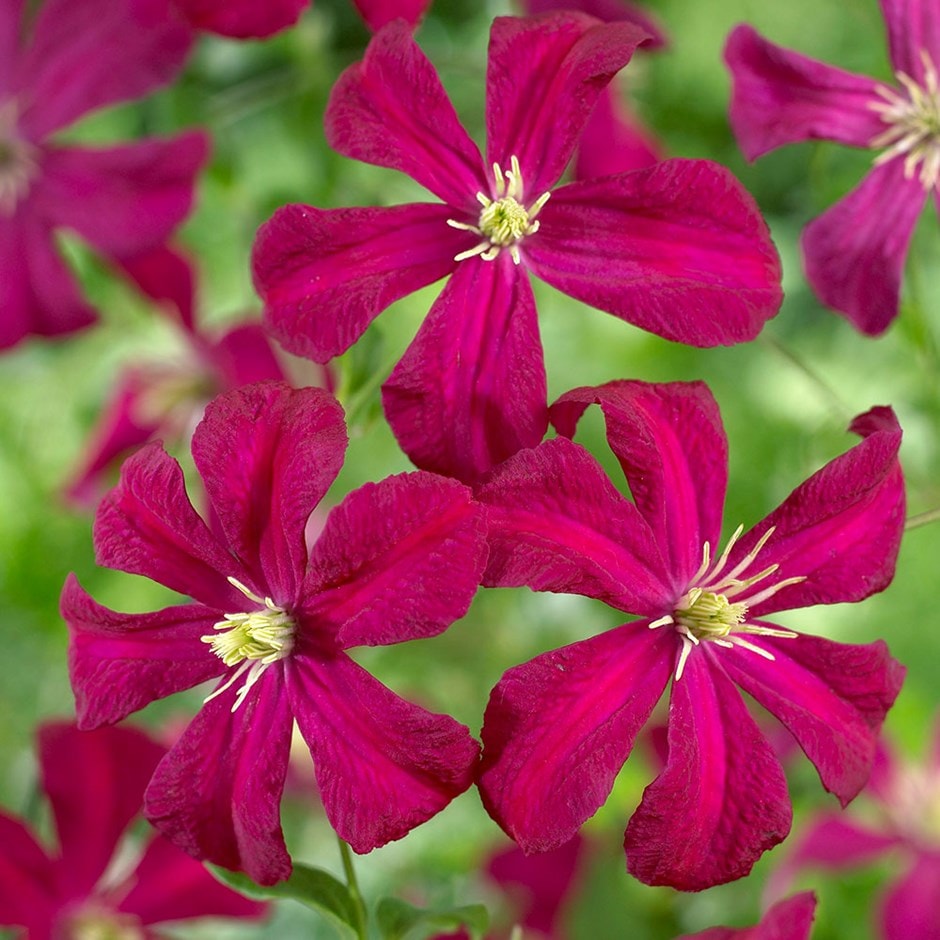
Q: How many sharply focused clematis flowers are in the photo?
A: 3